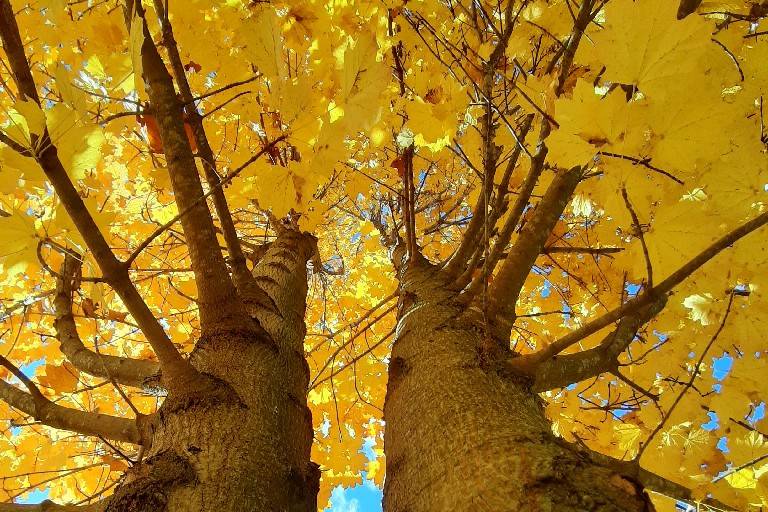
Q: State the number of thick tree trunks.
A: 2